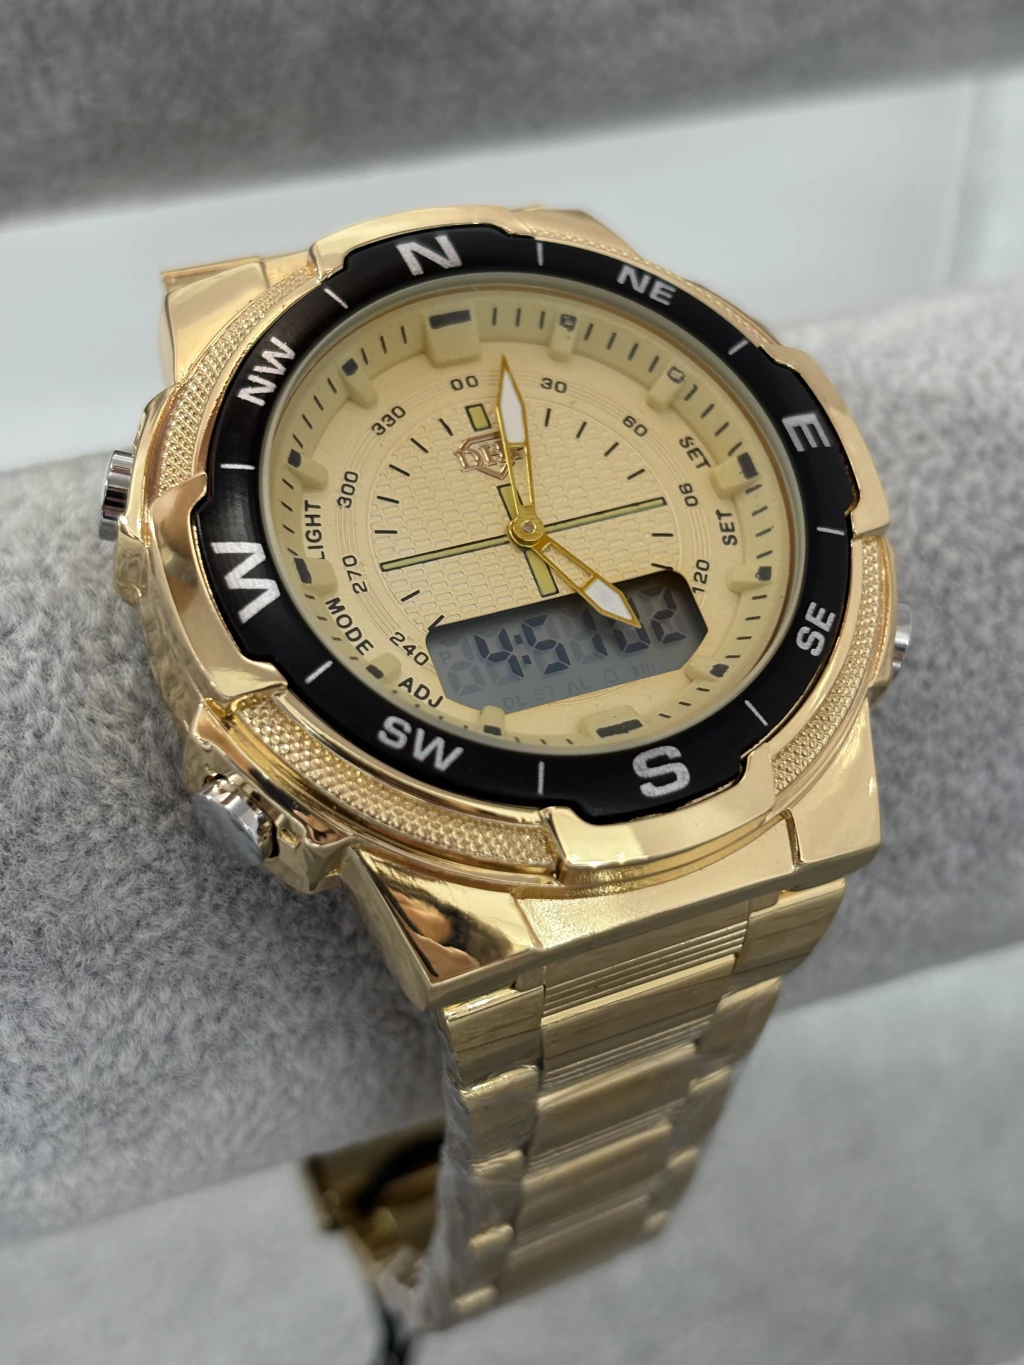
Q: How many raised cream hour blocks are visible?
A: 12